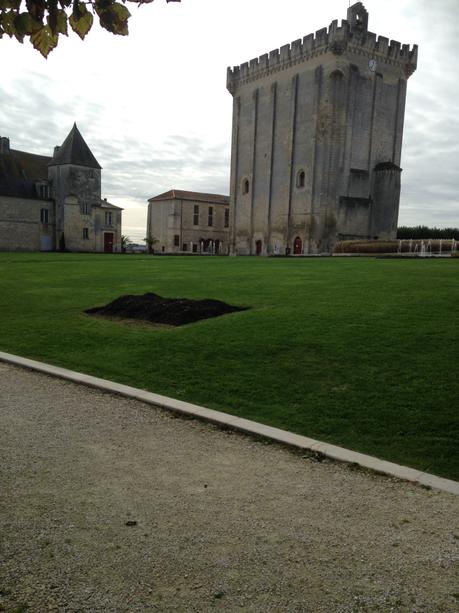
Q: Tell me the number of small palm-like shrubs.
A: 2